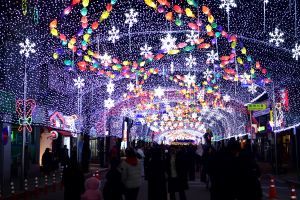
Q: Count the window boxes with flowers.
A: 0